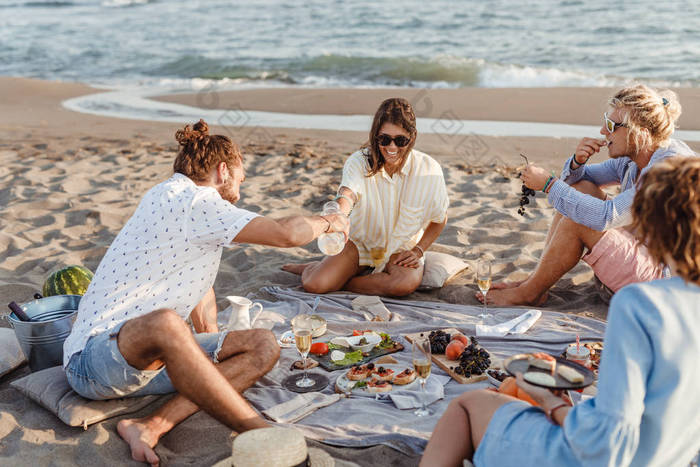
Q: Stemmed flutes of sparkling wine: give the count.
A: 4